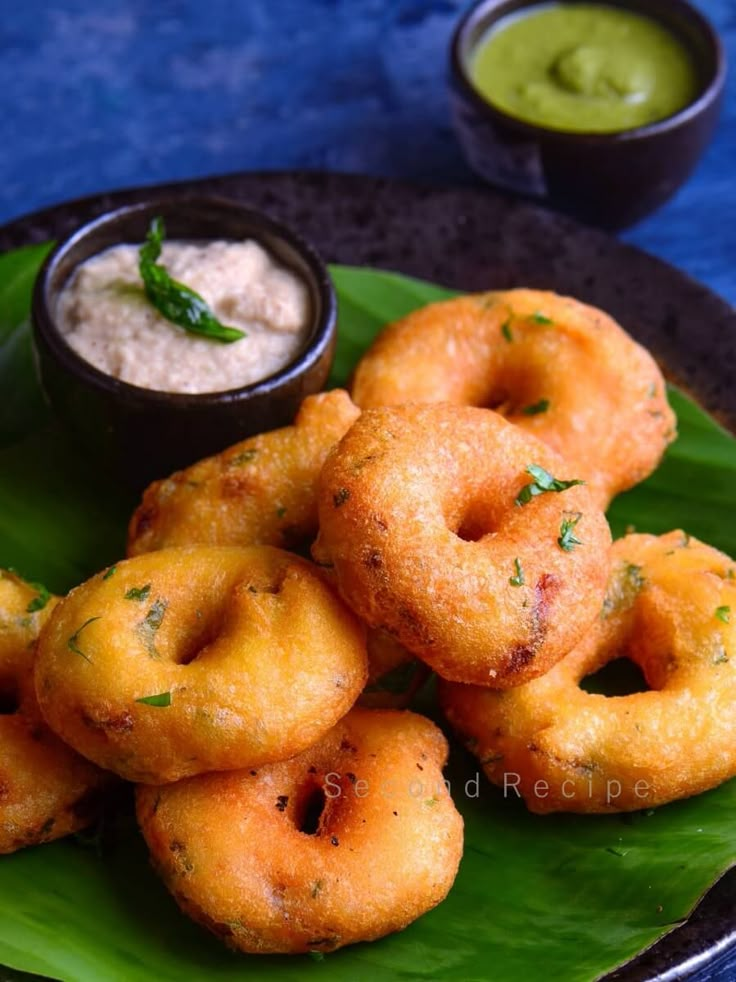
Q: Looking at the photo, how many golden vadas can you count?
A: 7